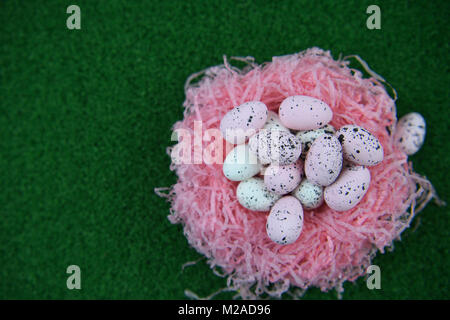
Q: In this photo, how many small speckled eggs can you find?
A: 14